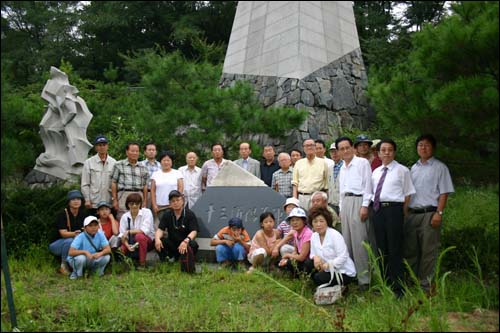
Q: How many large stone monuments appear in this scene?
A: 3